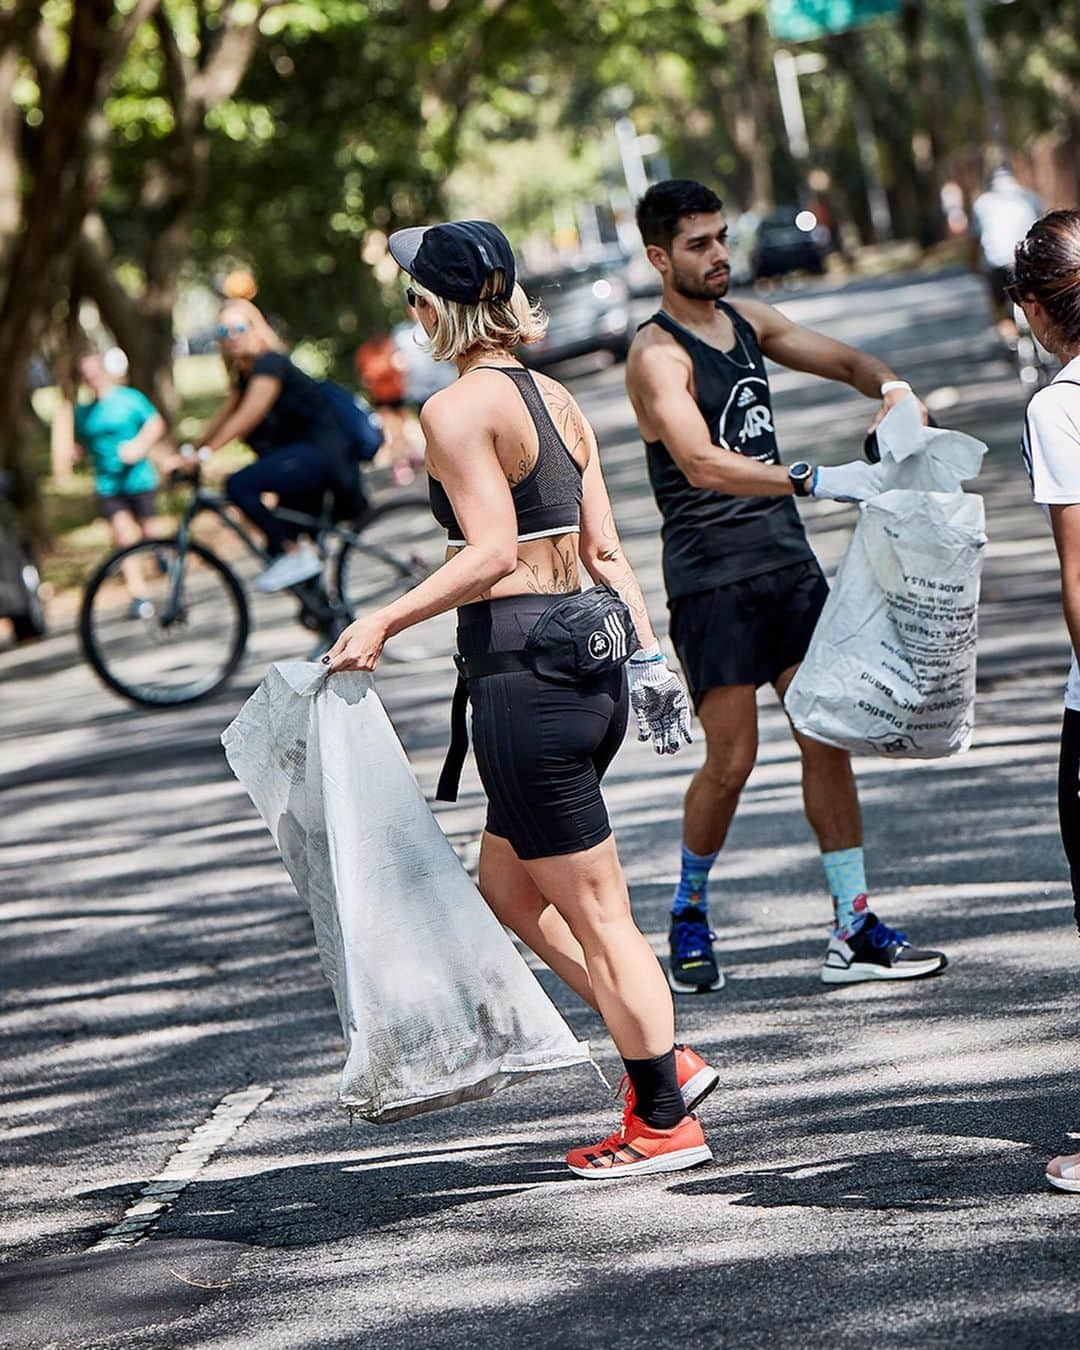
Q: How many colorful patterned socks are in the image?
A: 2